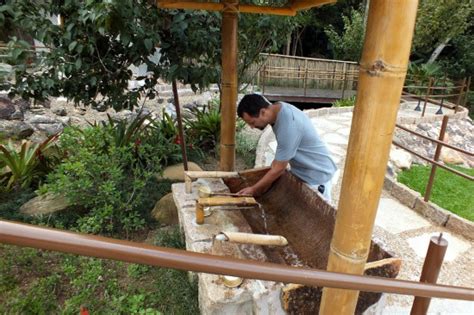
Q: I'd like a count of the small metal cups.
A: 3